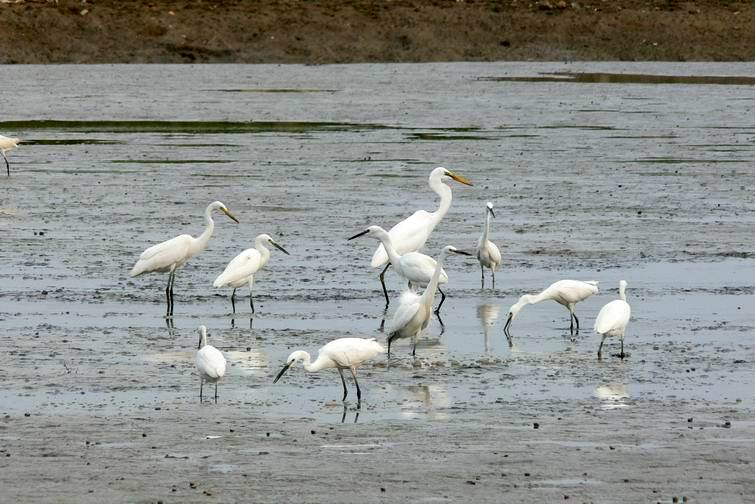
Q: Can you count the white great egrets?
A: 11